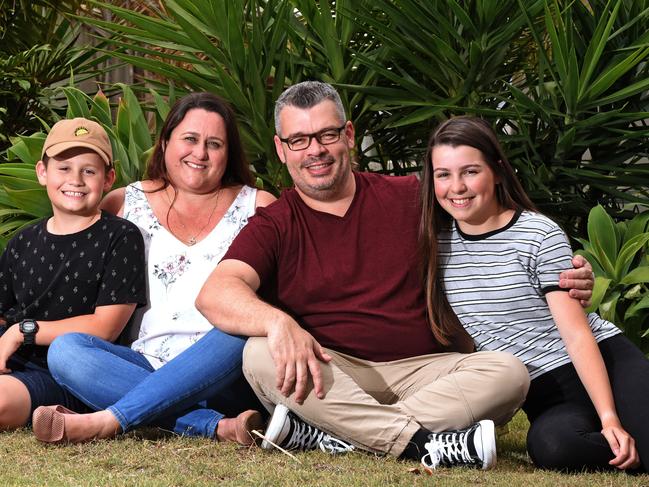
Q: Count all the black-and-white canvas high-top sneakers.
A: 2